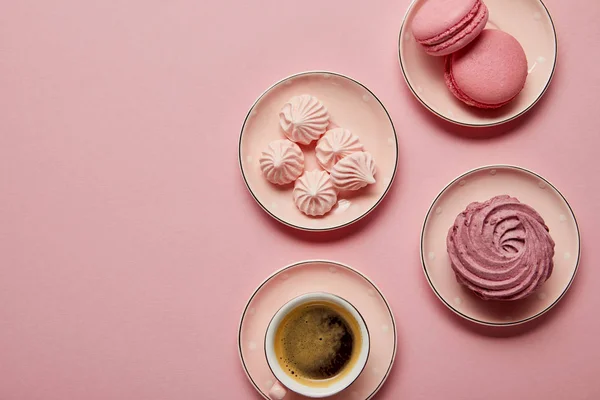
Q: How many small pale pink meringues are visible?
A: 5